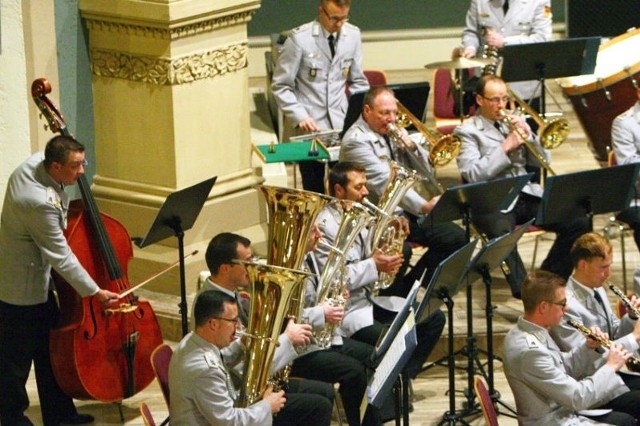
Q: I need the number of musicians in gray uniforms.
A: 12